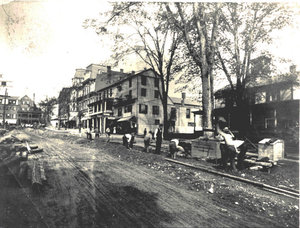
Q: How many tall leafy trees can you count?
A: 3